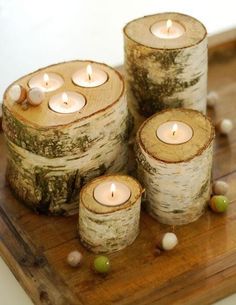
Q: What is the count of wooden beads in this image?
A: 9